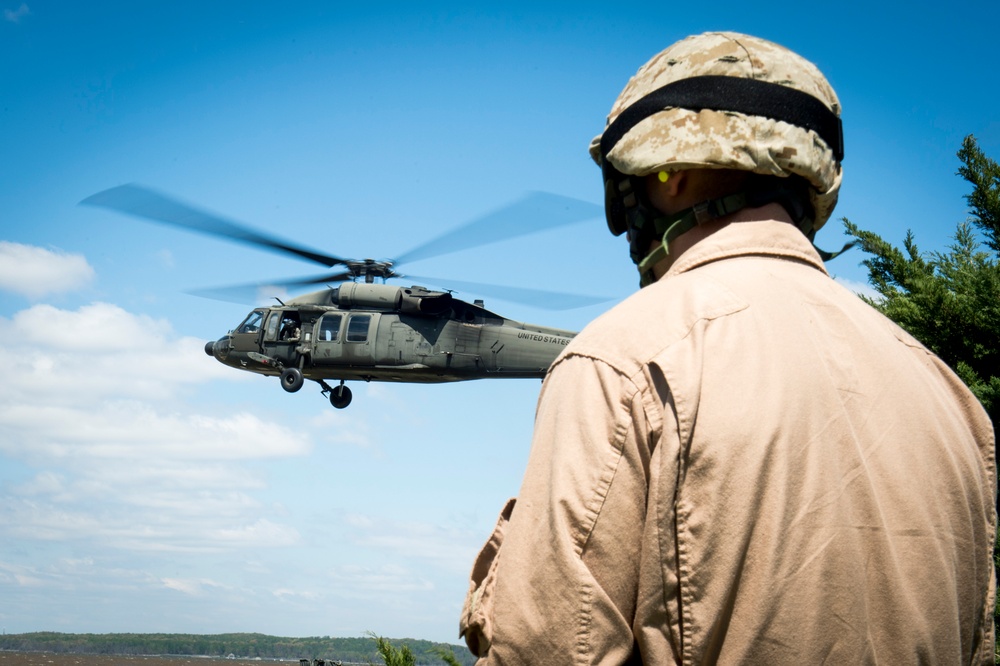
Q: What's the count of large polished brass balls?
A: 0